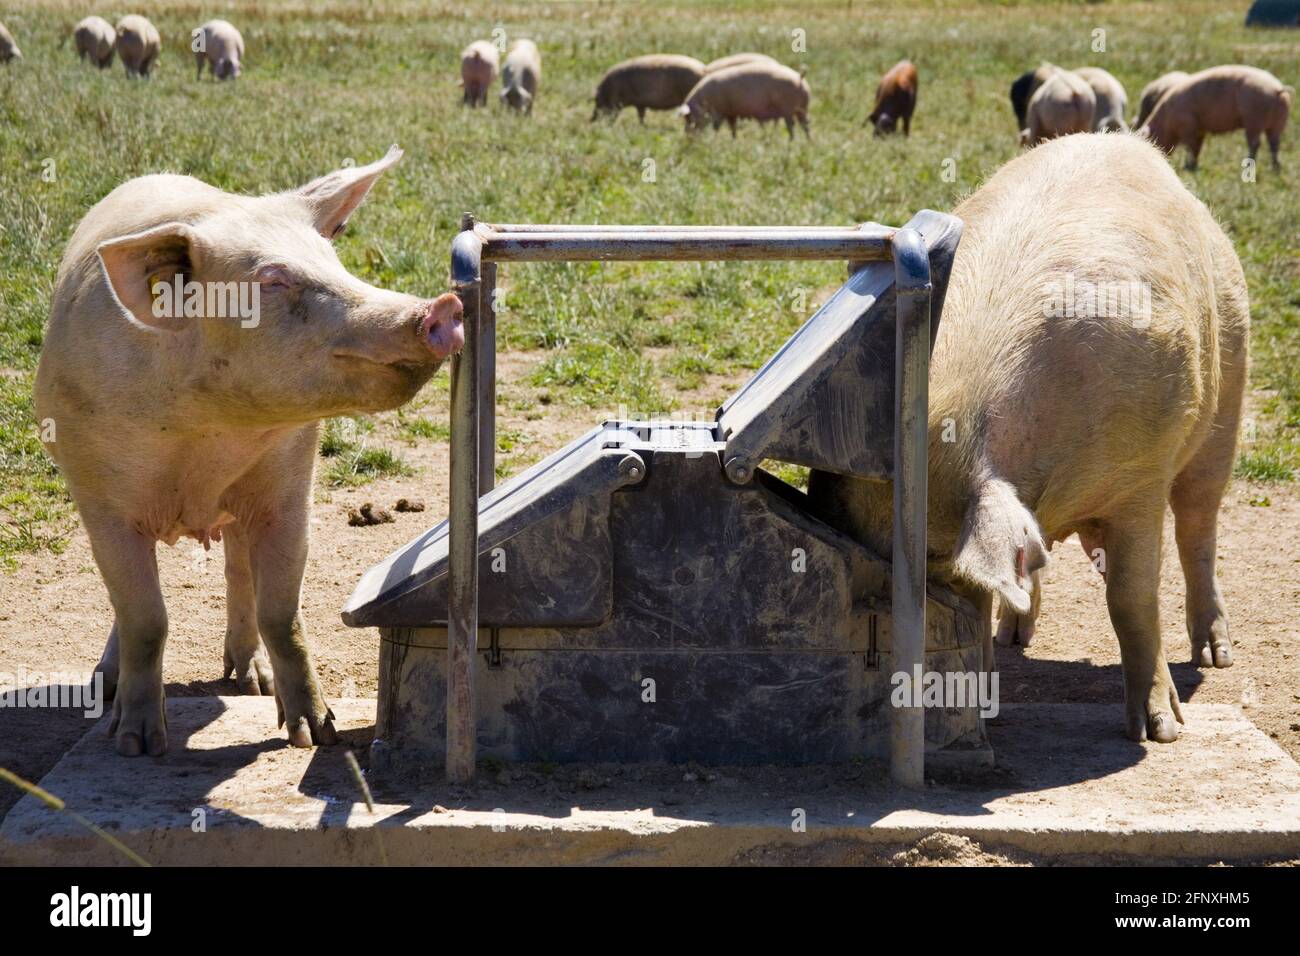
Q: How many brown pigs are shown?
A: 1